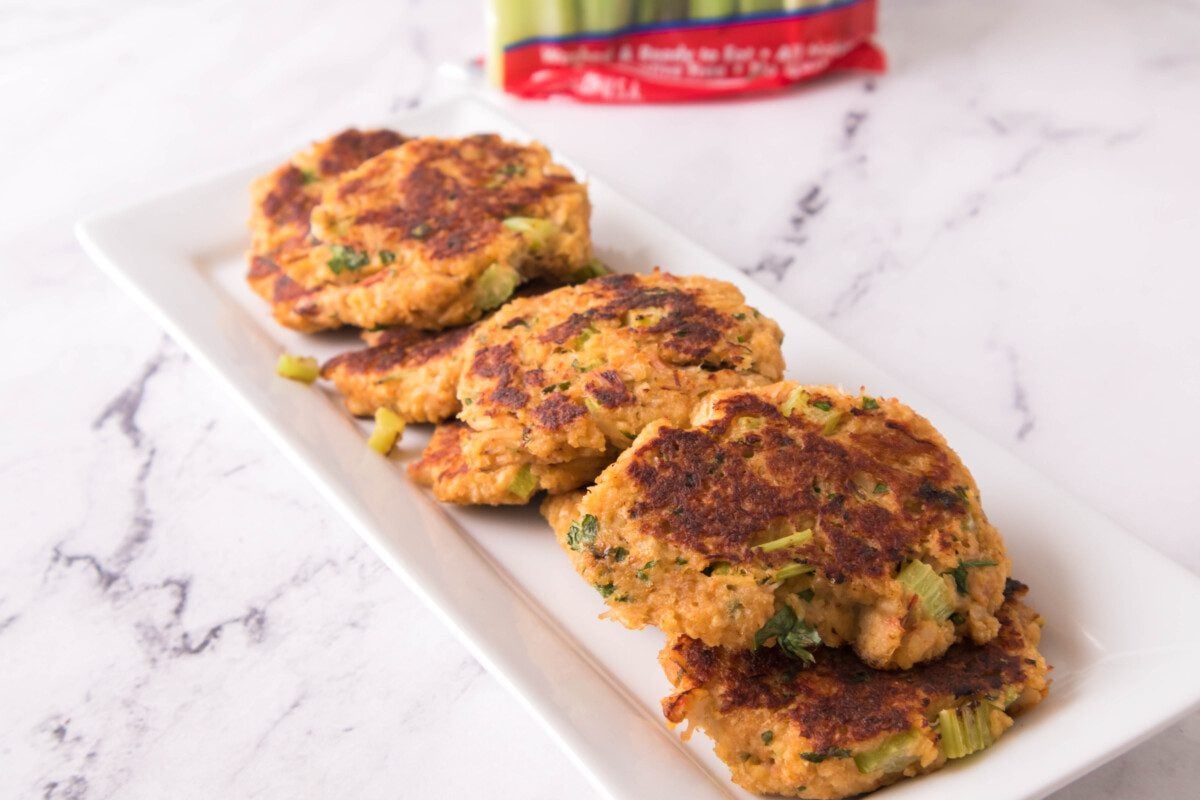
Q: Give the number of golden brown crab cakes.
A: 7